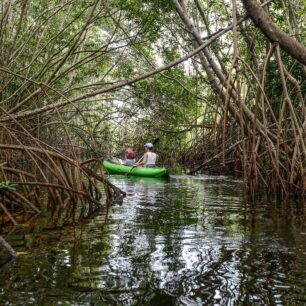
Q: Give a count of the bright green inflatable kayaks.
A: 1